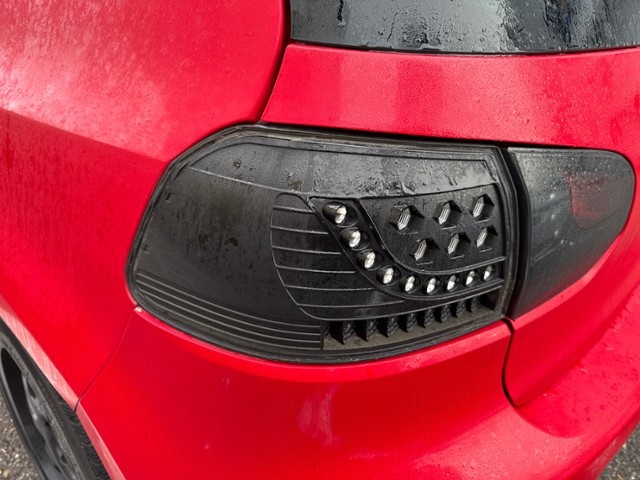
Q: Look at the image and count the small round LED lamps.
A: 9